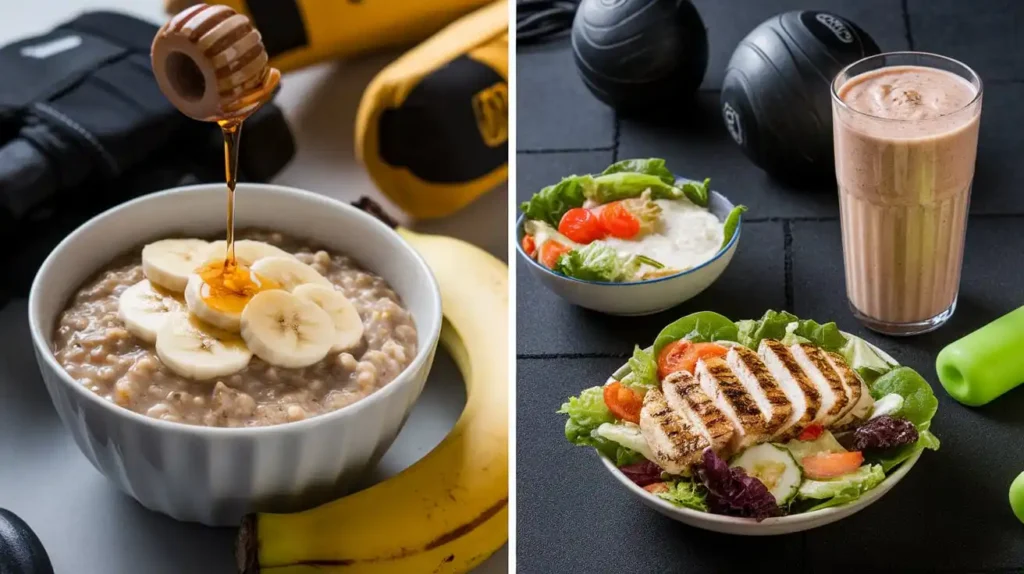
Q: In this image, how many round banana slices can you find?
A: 8